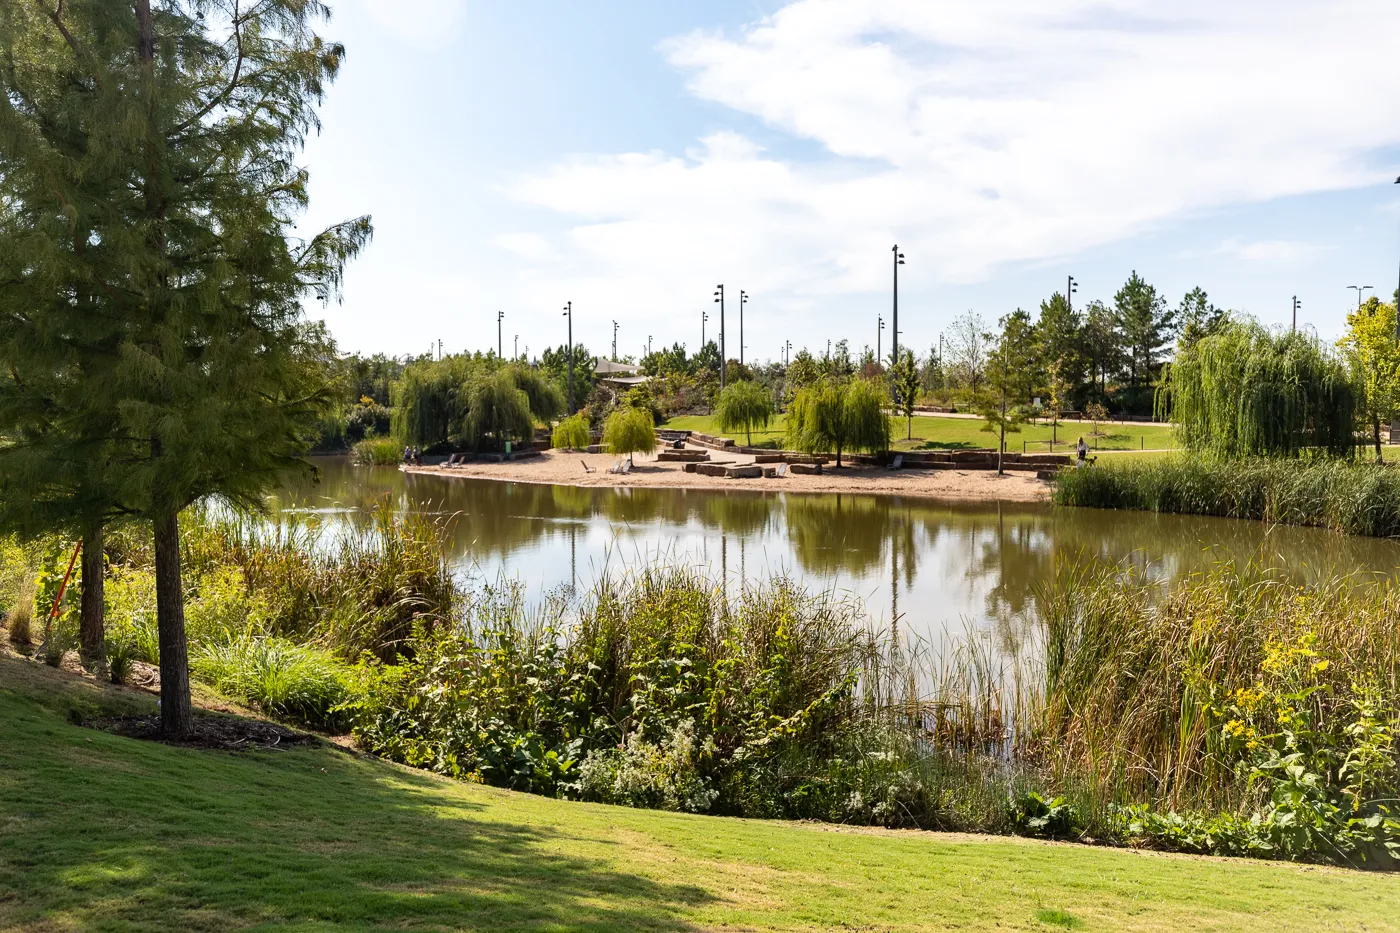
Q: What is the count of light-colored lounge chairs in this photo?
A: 7